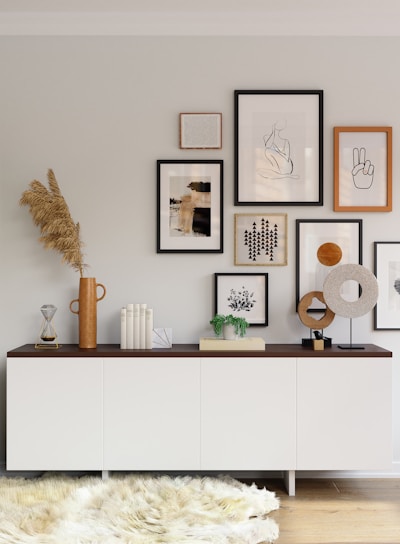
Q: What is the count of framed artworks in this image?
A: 8